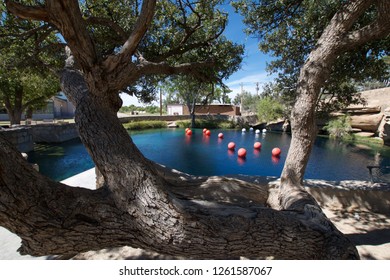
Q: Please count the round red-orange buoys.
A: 9